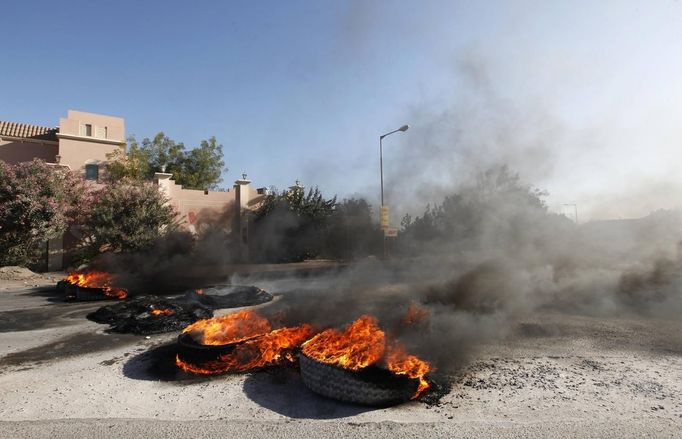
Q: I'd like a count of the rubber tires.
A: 5